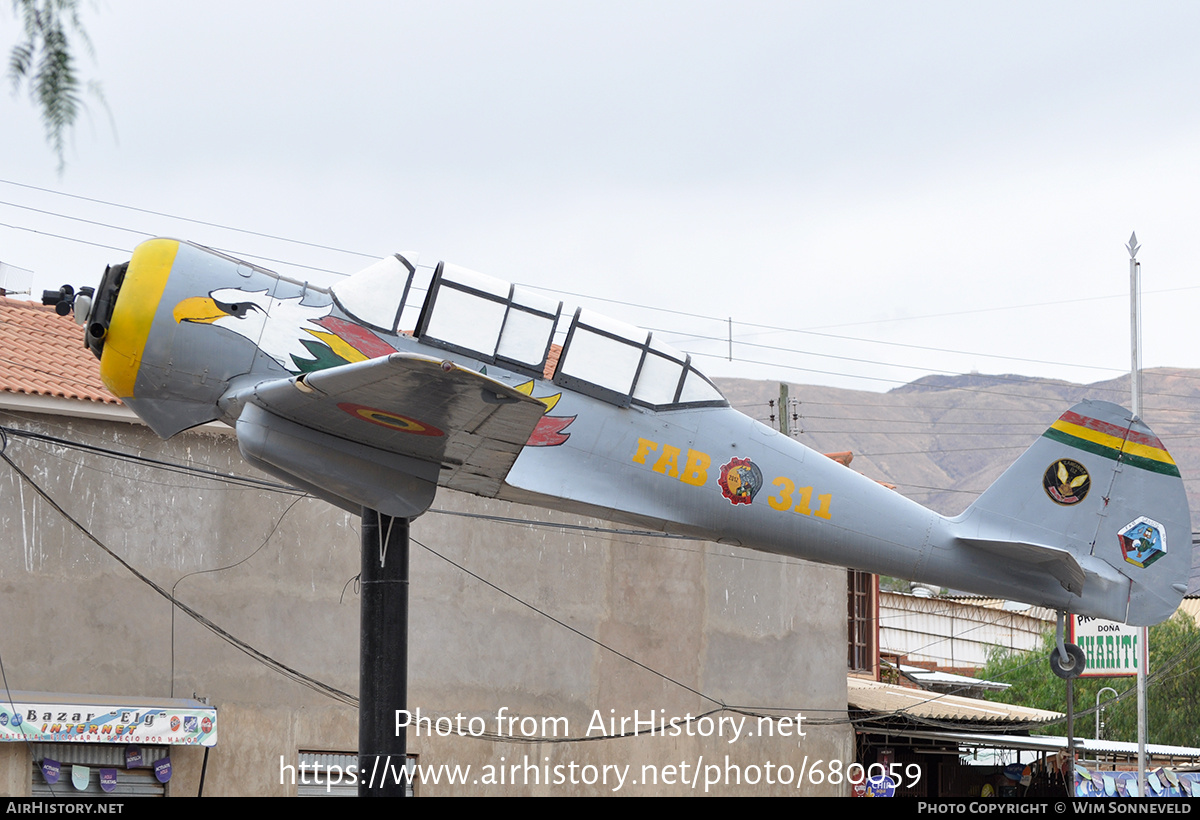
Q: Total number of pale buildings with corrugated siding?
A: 1